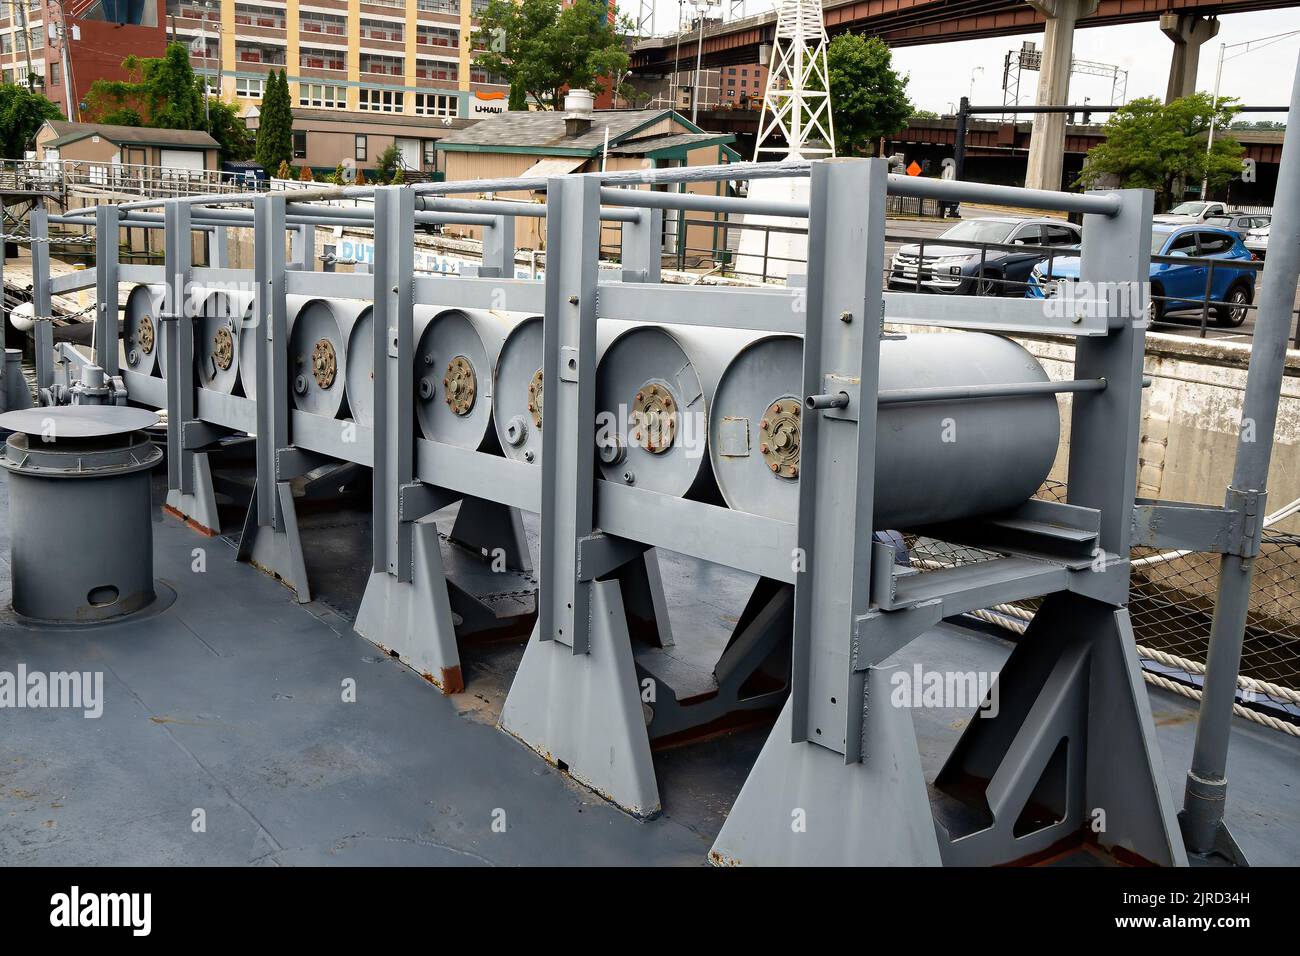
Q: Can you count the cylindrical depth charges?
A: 10